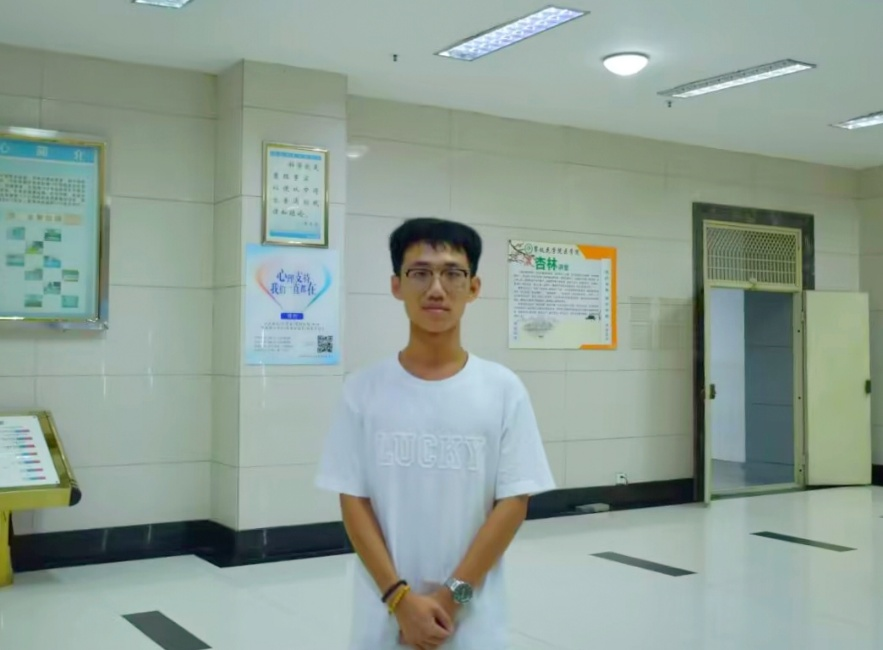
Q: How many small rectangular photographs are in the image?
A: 10